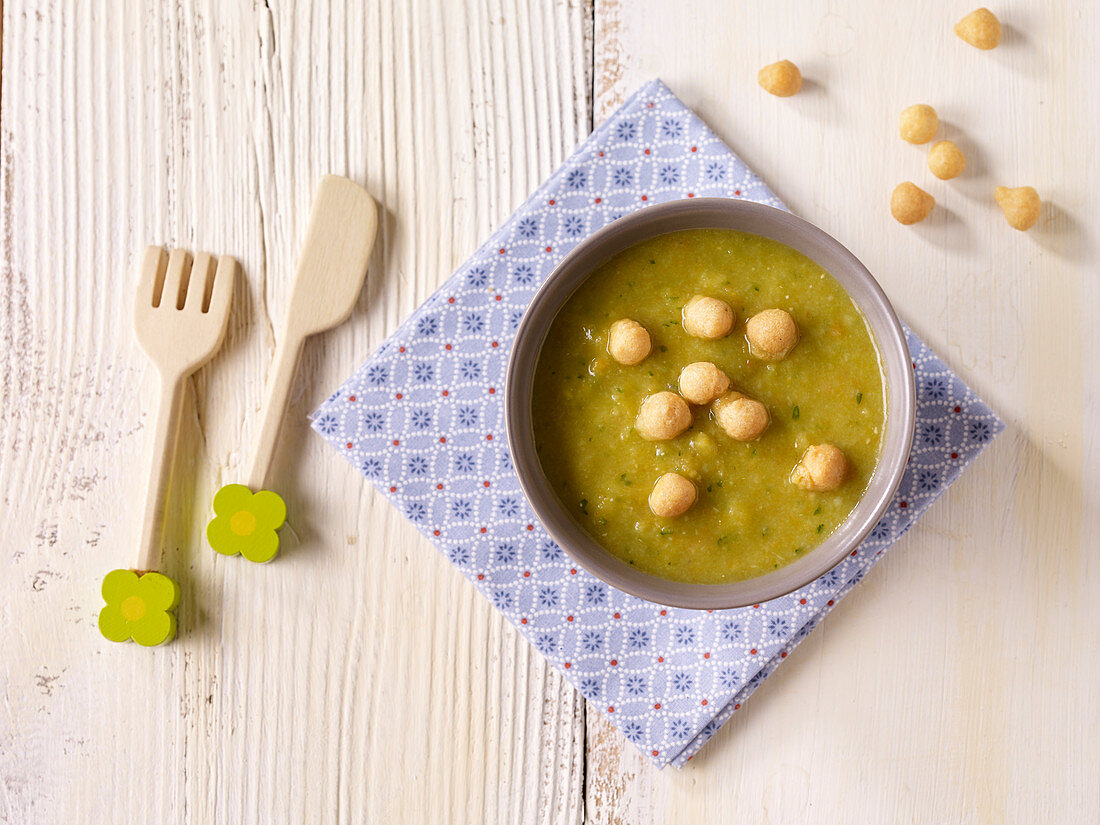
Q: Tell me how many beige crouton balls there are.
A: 14